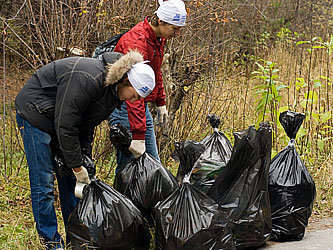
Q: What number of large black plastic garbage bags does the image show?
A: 6